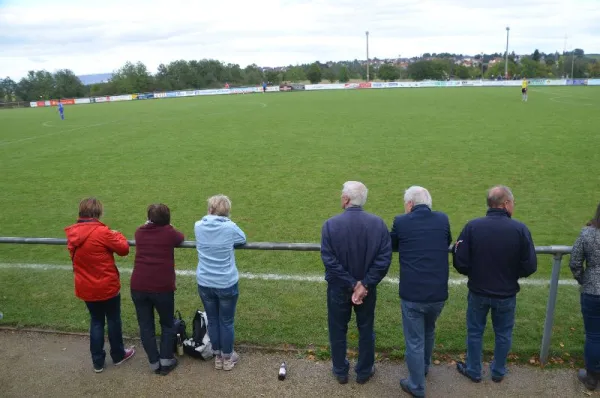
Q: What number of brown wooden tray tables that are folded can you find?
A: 0